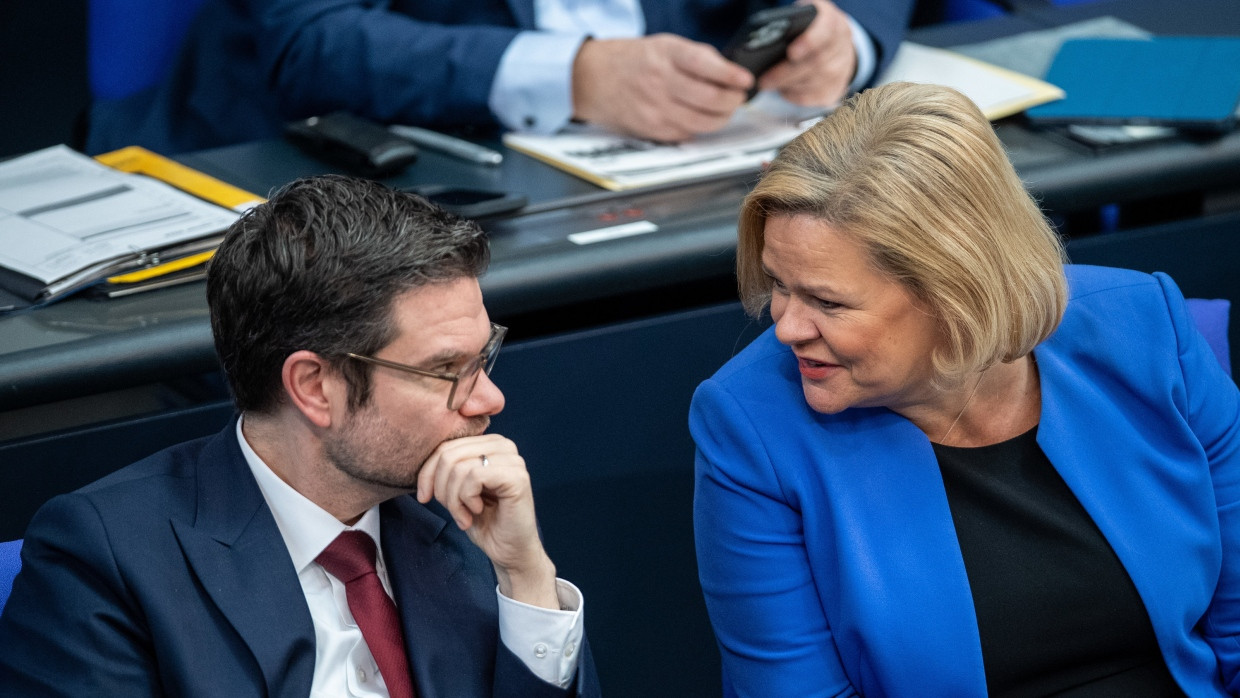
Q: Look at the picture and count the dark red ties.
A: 1